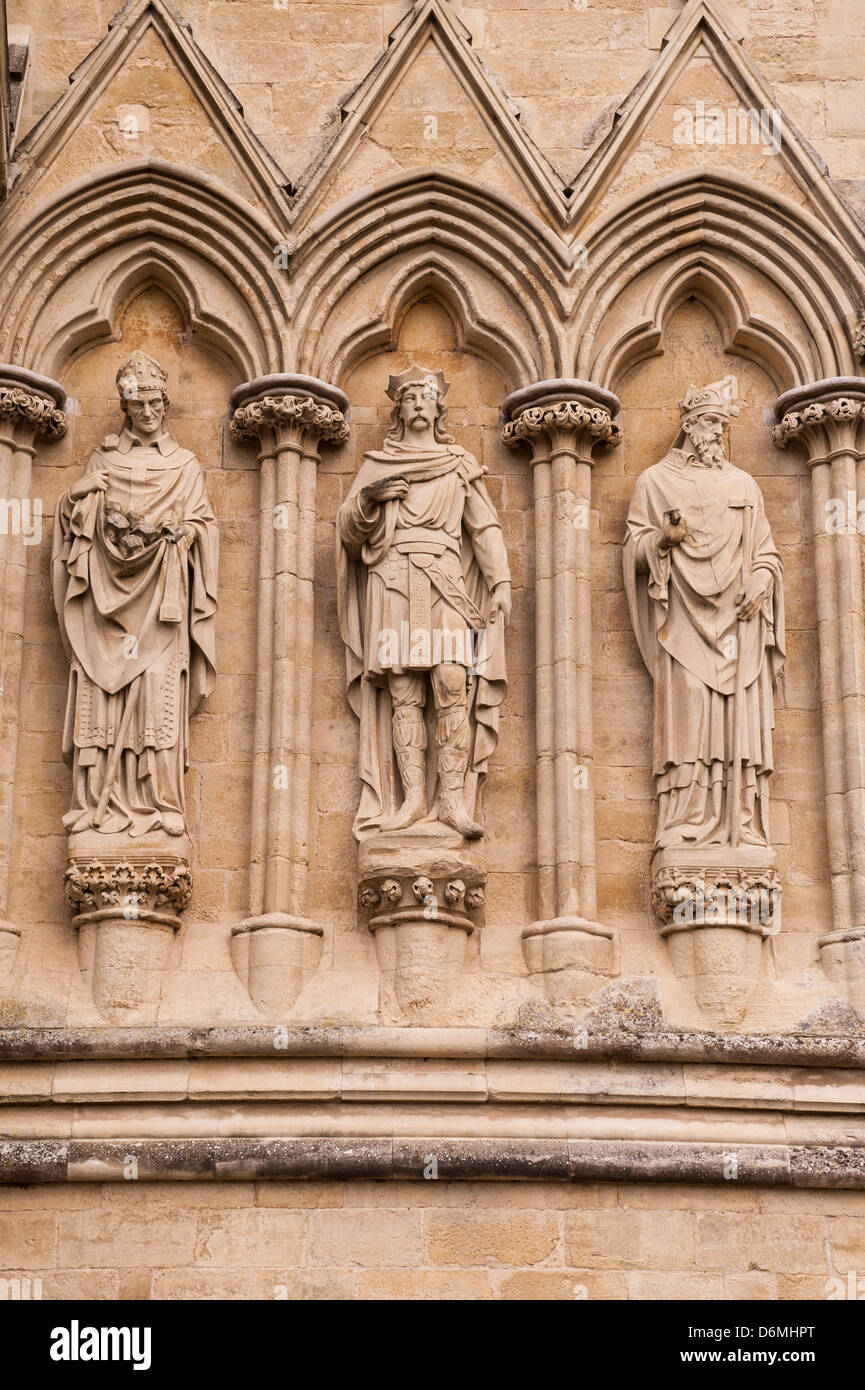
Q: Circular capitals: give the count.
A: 4